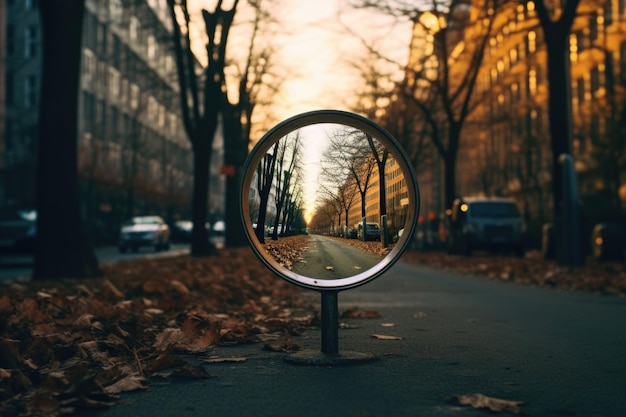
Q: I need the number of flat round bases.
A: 1